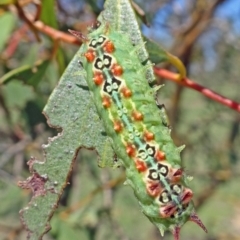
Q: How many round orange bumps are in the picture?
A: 12